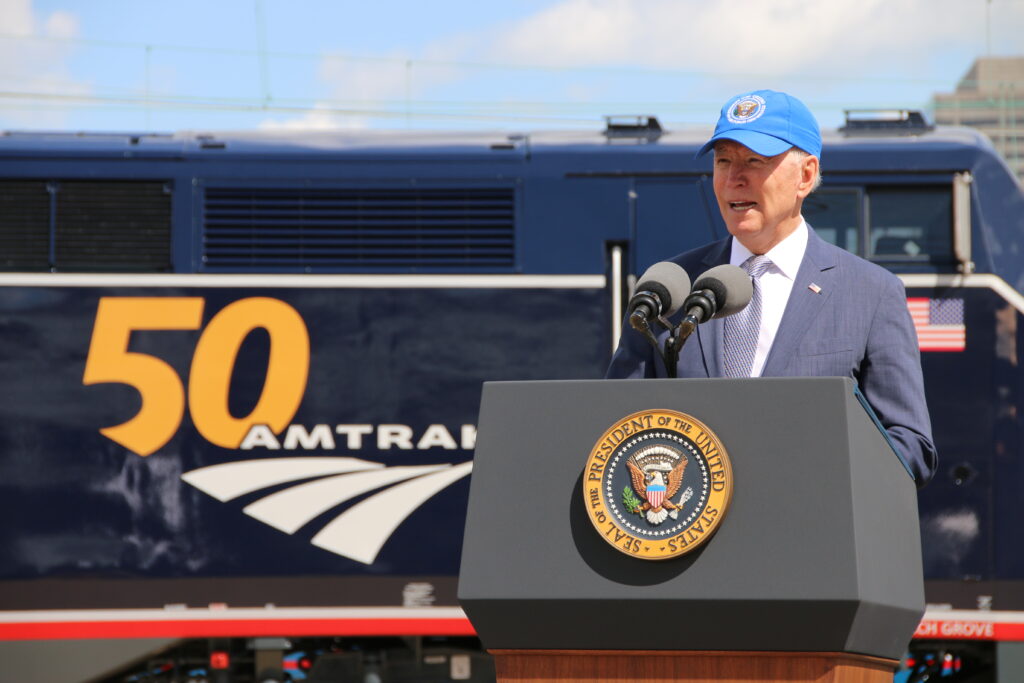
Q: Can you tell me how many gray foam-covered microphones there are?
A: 2